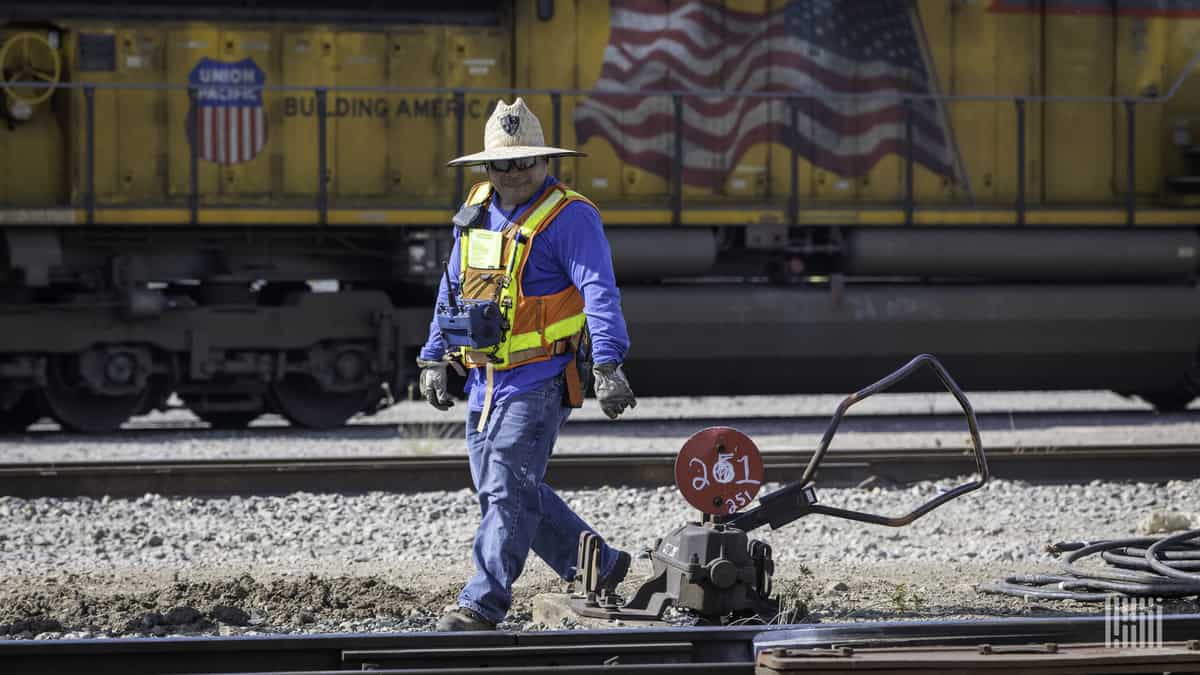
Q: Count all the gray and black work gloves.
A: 2